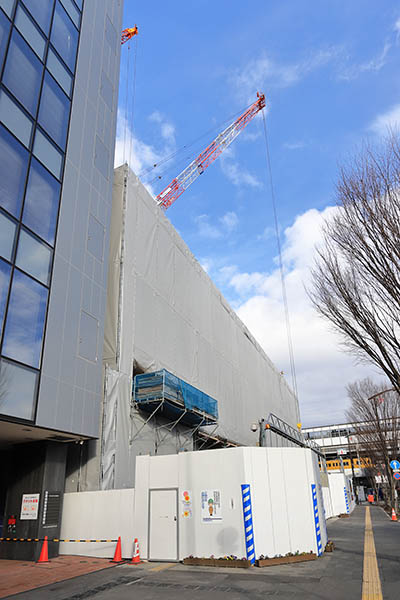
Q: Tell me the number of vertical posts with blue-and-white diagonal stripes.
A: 3